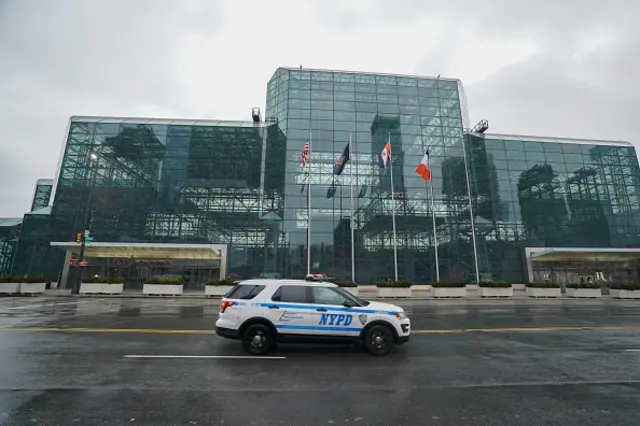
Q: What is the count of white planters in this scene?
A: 12